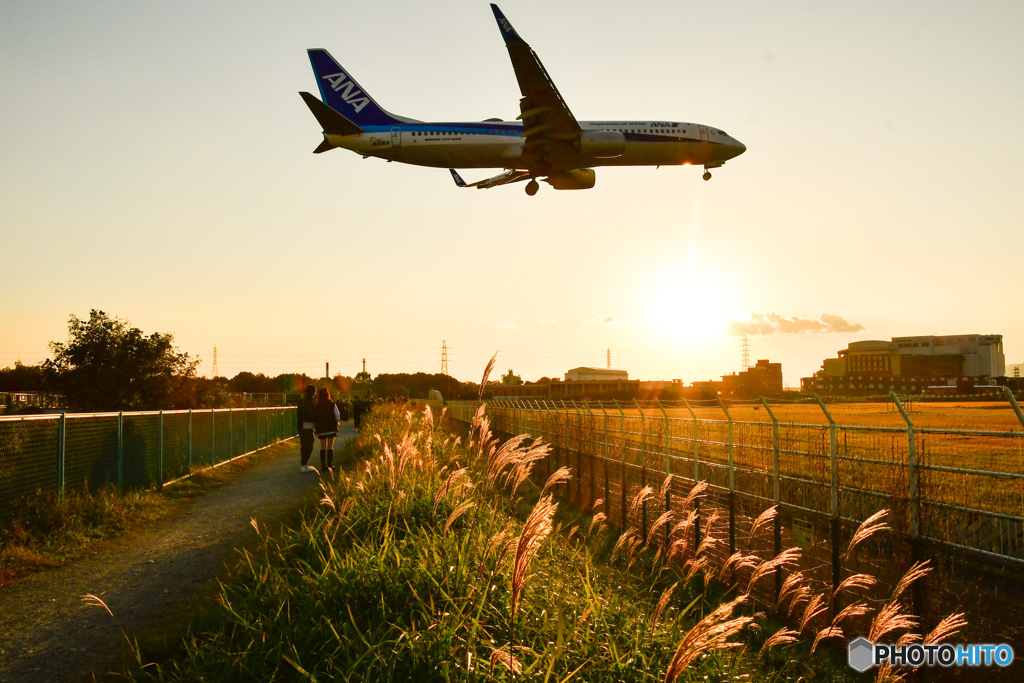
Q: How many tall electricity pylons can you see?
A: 4